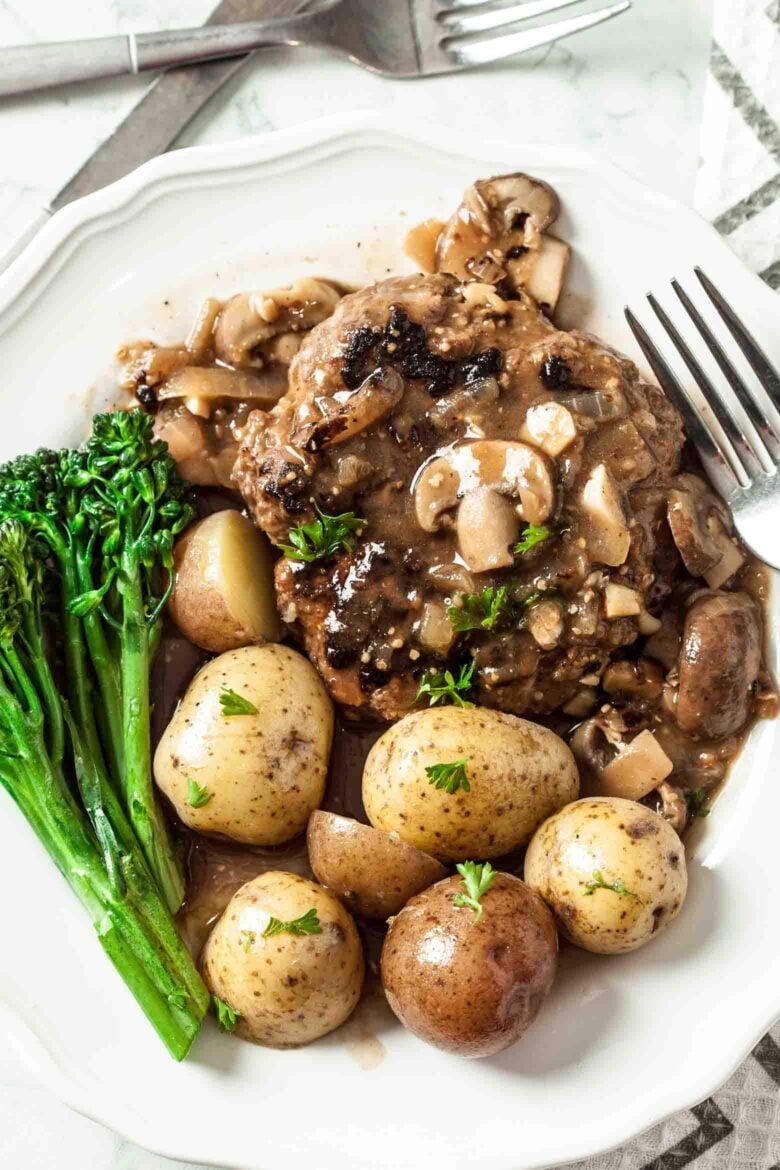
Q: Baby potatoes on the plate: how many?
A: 7